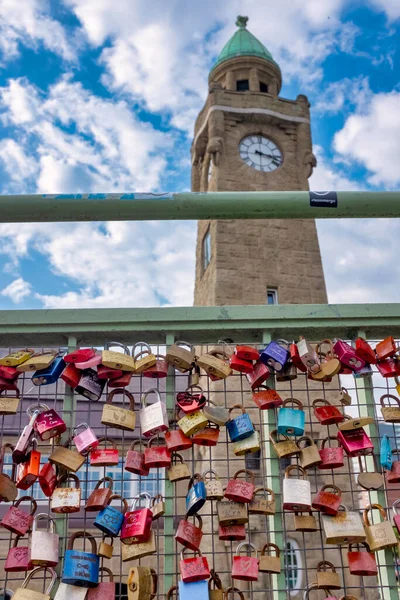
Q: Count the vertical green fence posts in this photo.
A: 4